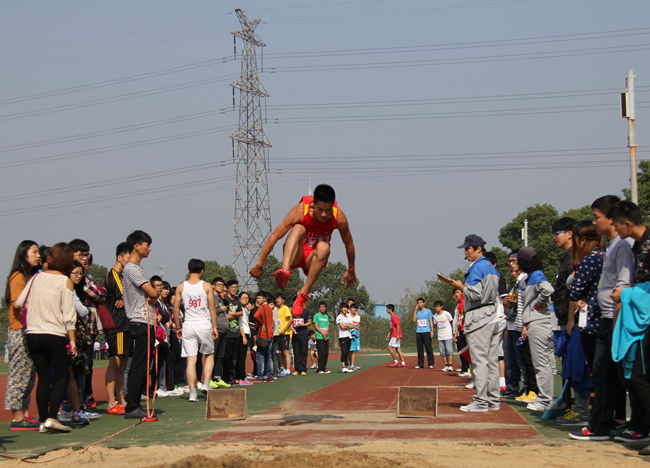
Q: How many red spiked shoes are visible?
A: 2